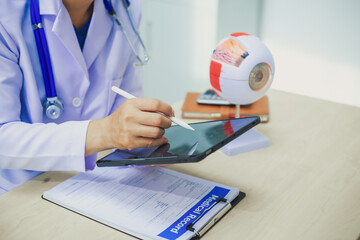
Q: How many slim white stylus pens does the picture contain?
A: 1